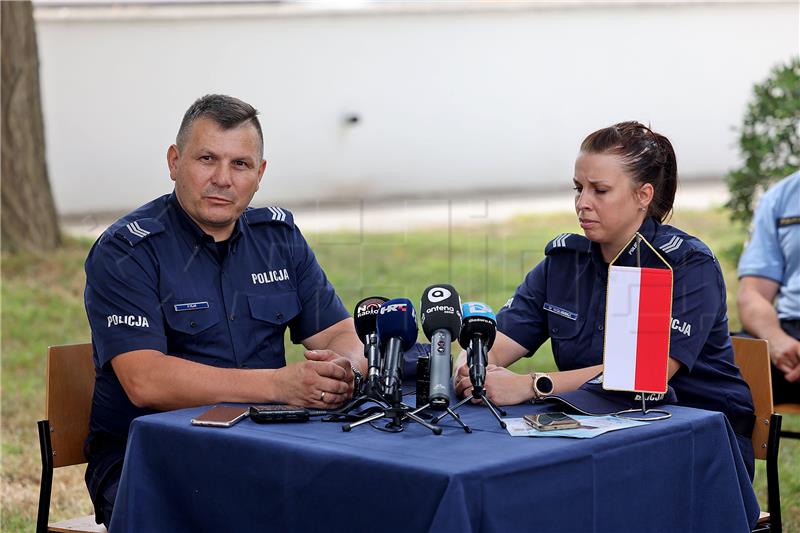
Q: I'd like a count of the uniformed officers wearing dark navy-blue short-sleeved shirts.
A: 2